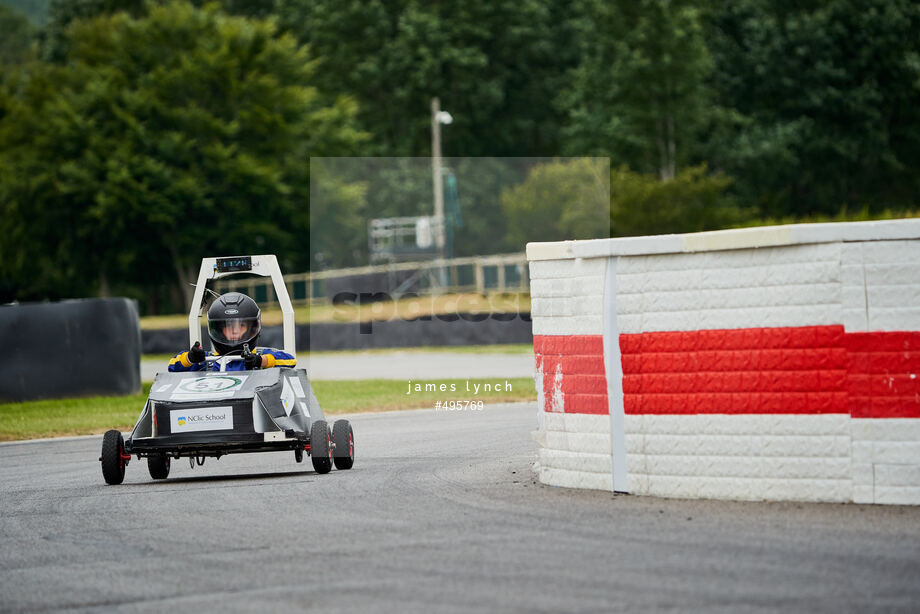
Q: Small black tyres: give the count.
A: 4